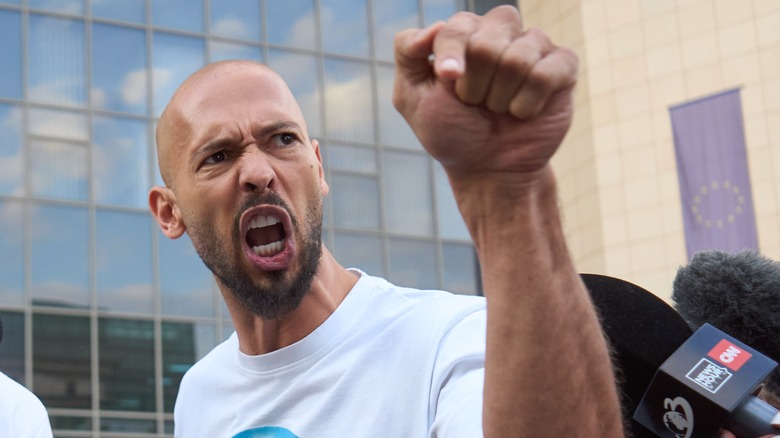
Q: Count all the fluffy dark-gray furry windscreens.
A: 1